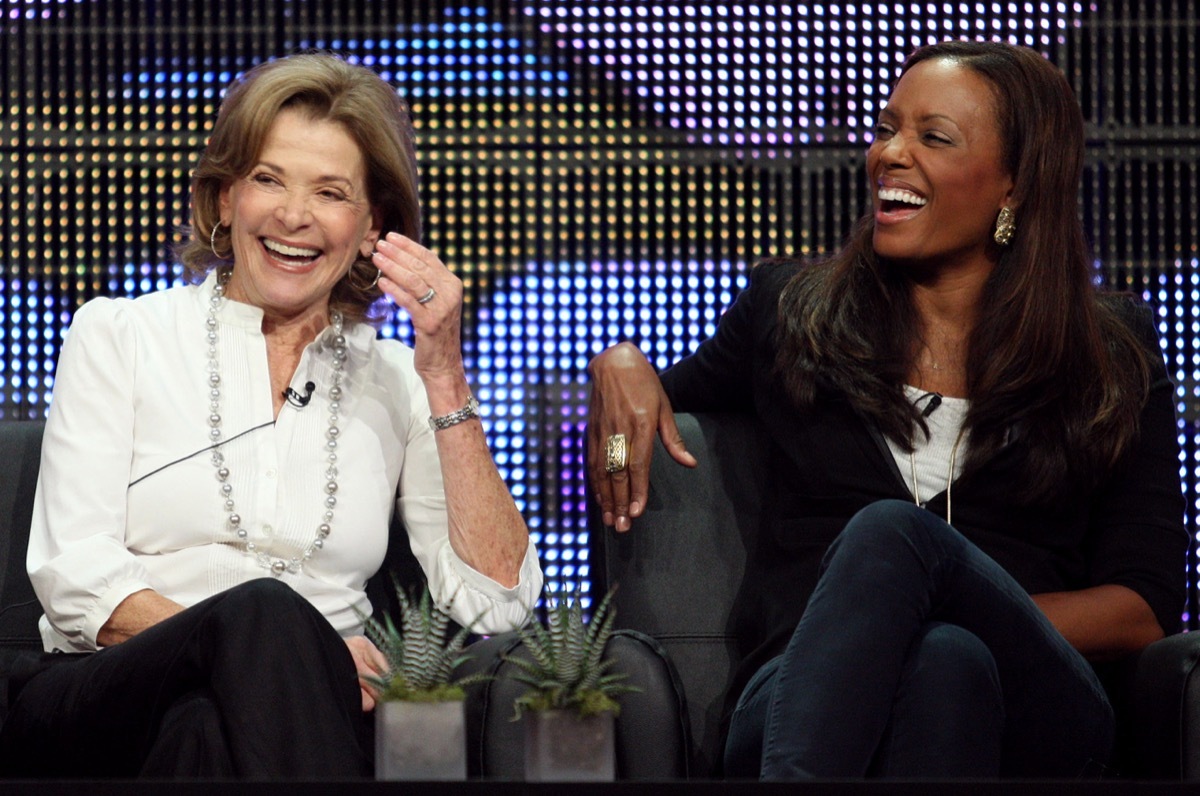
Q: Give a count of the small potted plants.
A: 2